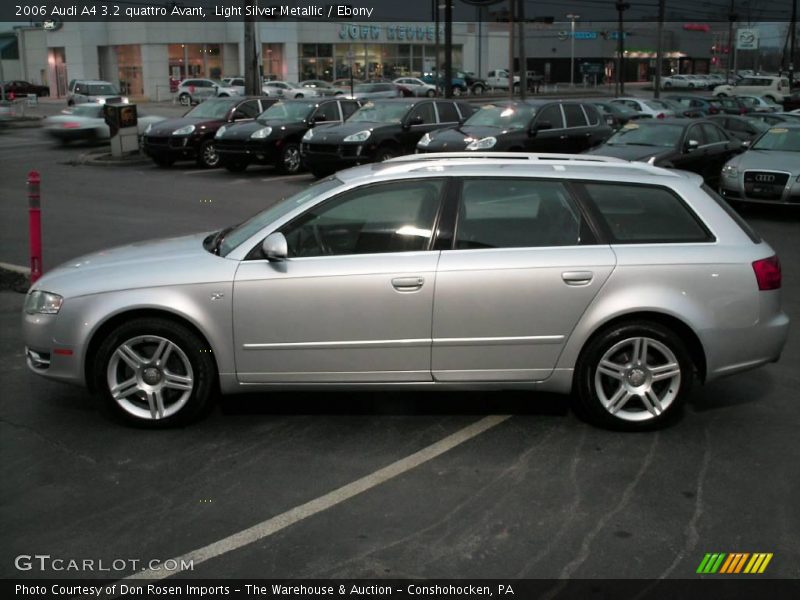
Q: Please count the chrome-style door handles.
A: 2